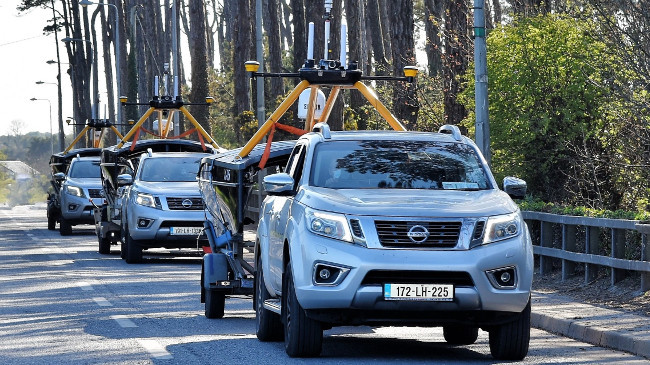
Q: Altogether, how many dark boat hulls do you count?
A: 3